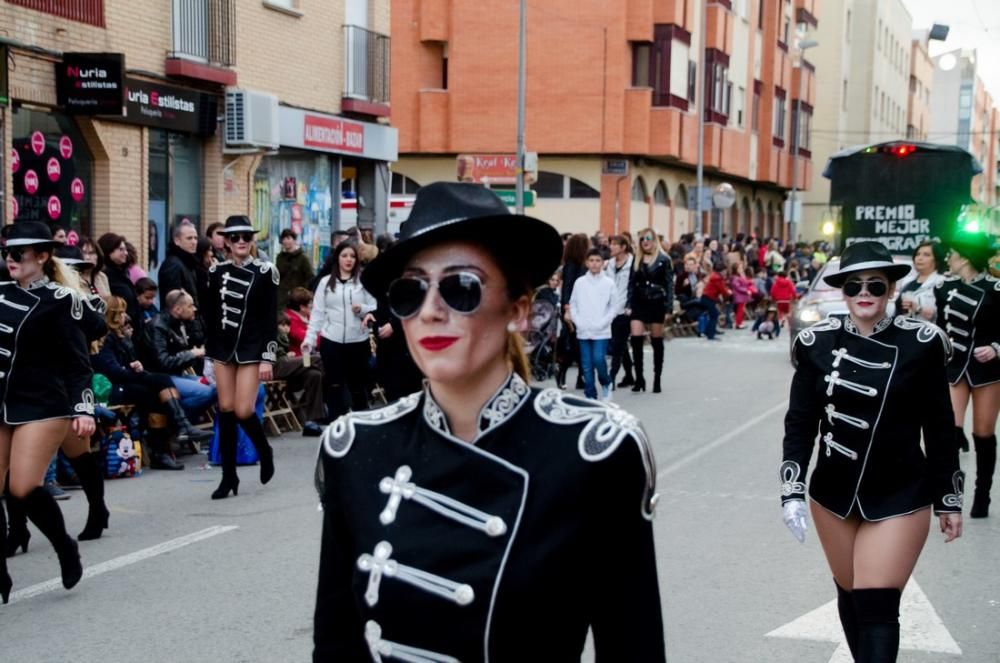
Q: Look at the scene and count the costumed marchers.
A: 6